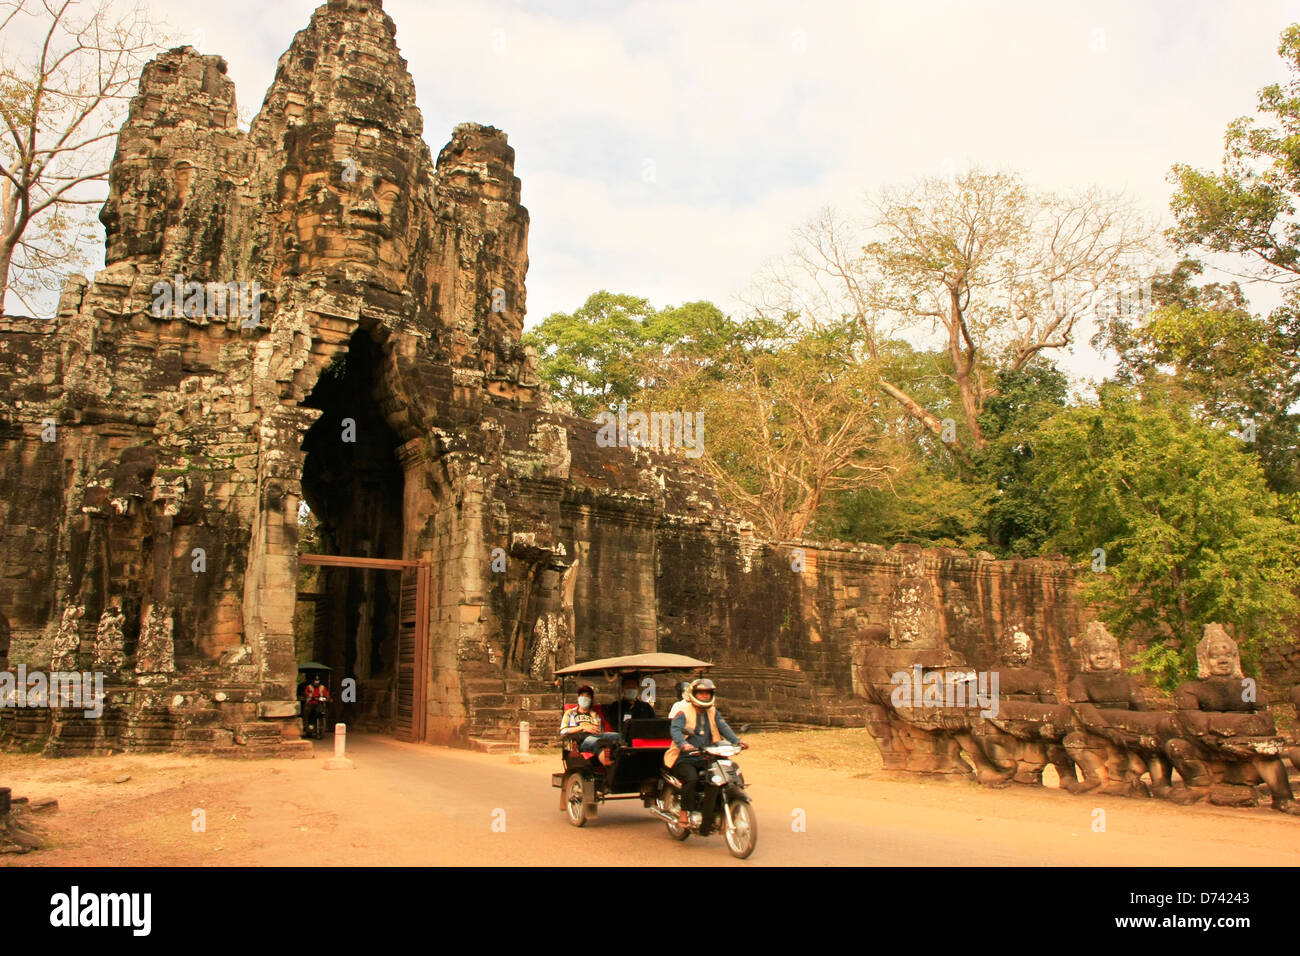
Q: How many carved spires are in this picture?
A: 3